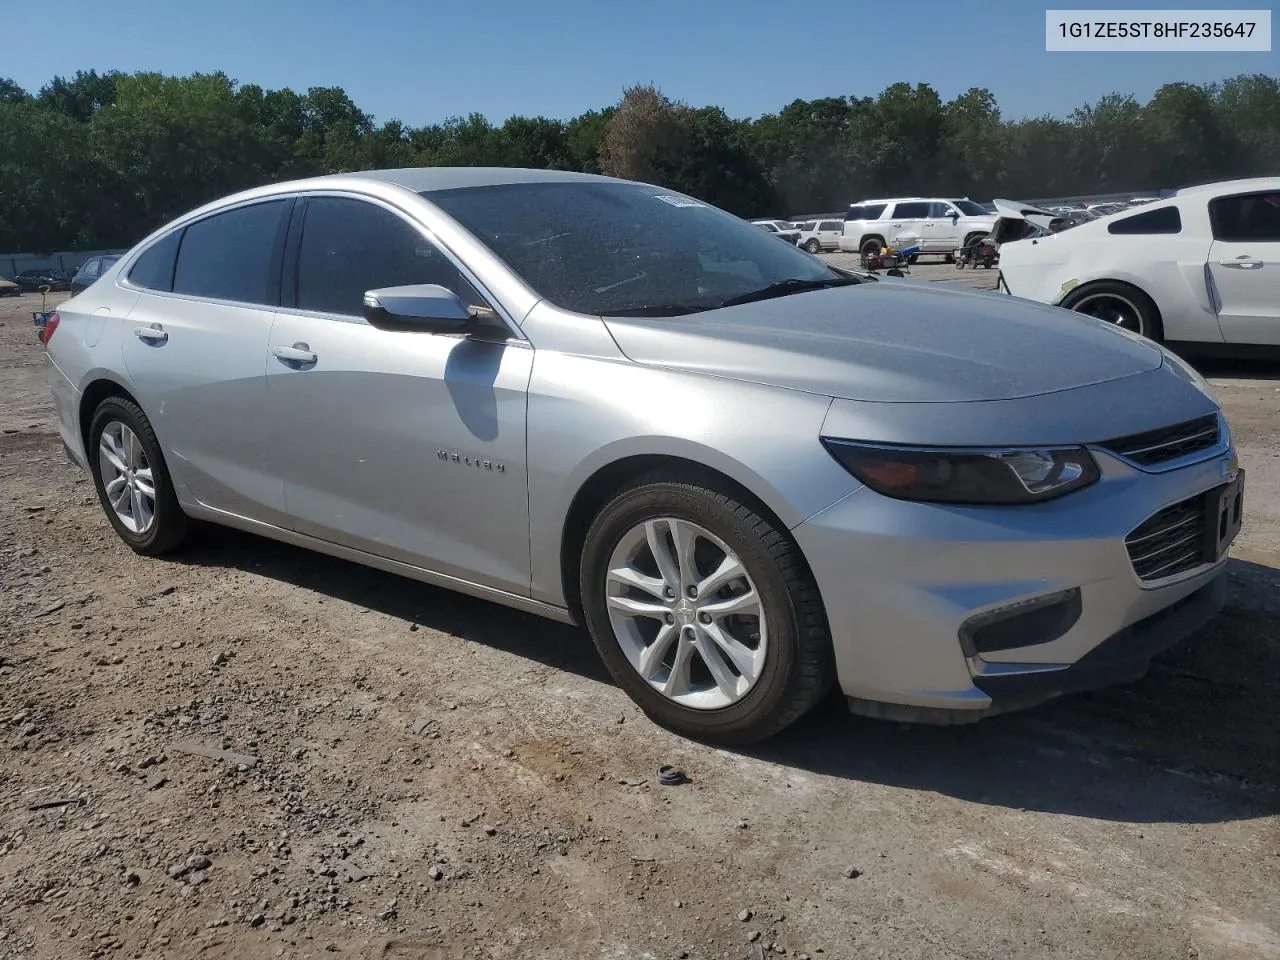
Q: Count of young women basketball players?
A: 0